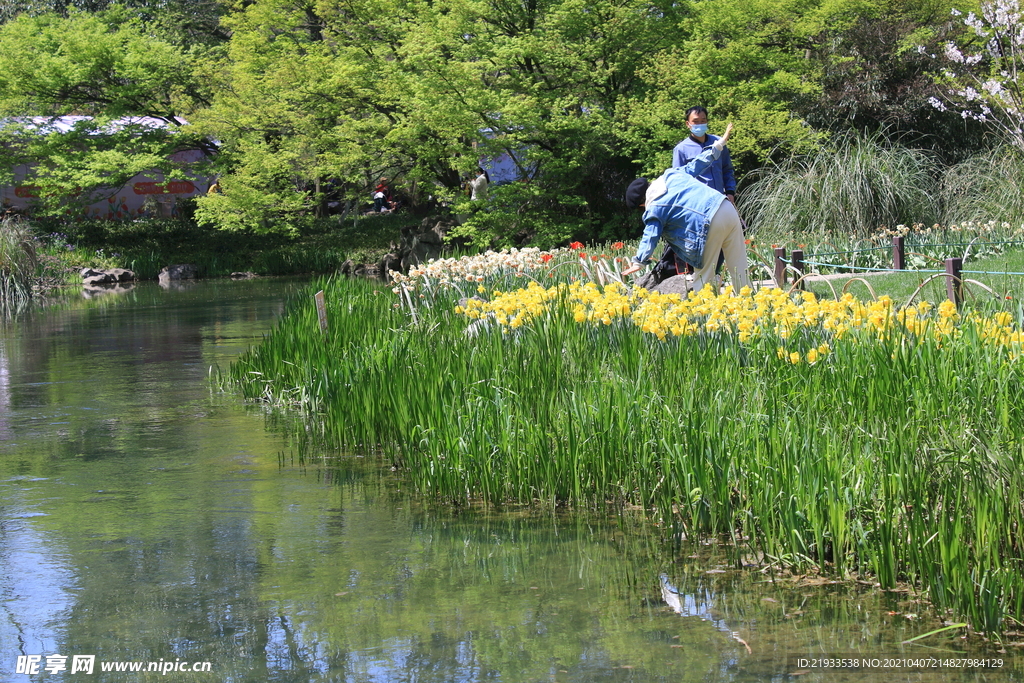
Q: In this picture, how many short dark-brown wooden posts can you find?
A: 4